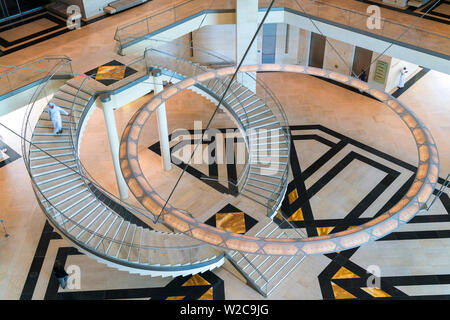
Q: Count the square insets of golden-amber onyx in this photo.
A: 2